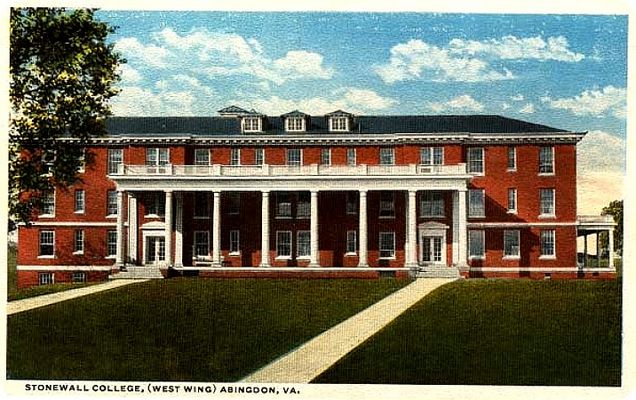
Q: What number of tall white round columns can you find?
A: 8